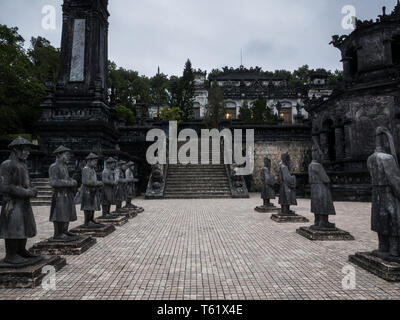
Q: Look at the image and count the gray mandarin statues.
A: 10